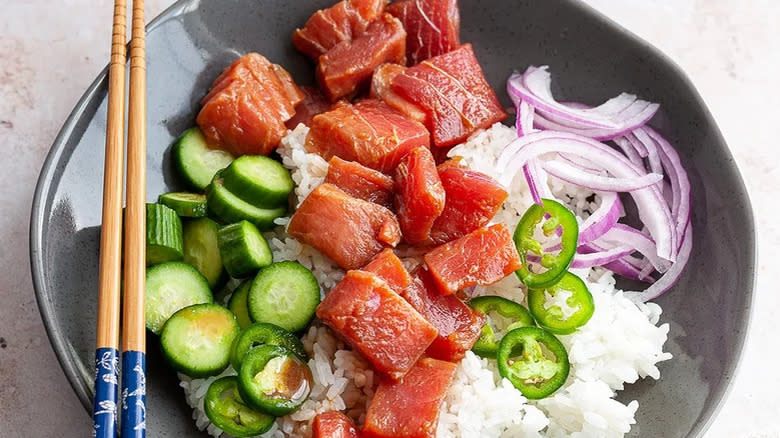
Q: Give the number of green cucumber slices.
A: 11